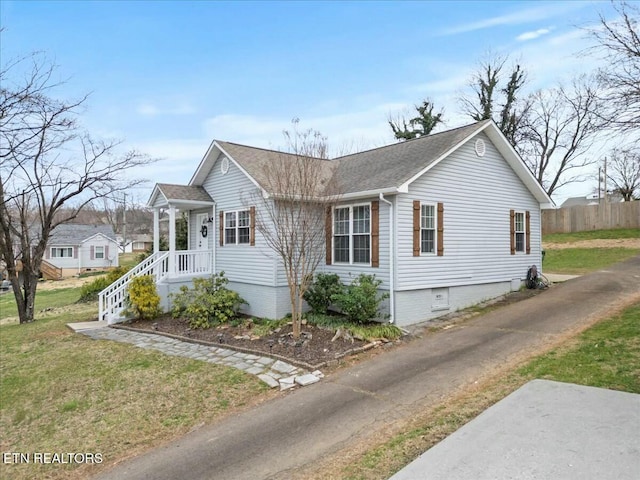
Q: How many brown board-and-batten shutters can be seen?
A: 8